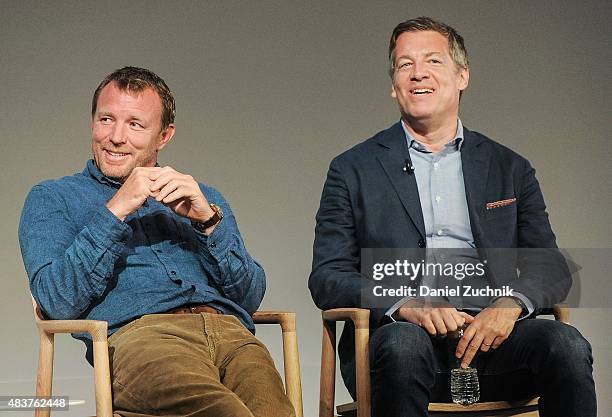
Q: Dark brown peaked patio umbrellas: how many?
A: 0